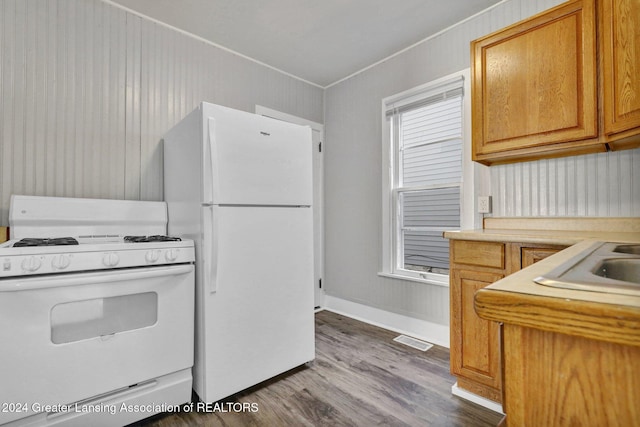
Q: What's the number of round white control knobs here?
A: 5